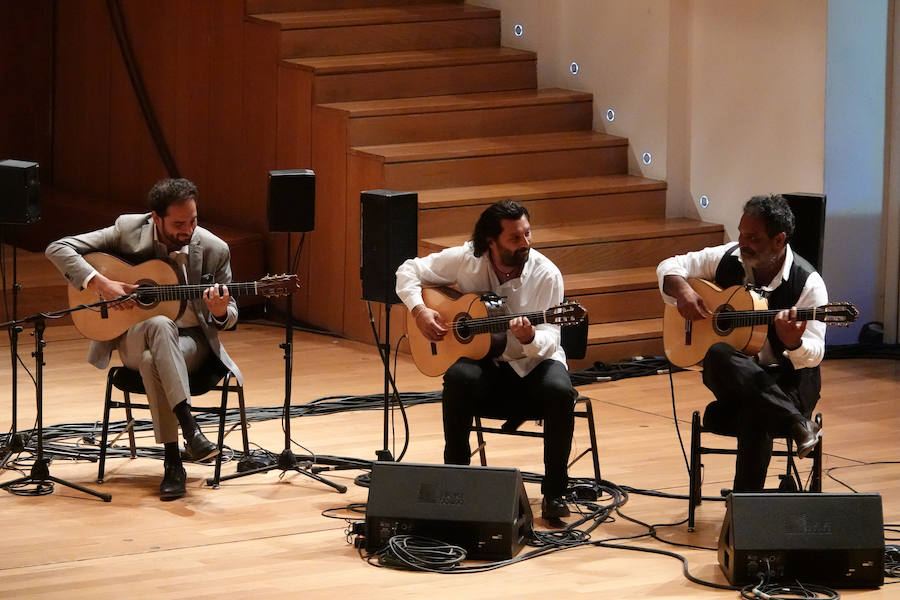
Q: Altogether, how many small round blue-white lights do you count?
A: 5